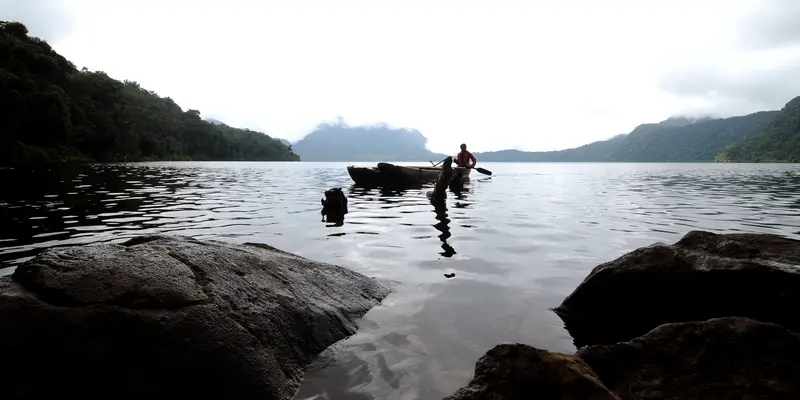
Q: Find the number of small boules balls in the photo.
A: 0